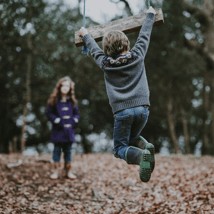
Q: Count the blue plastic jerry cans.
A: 0